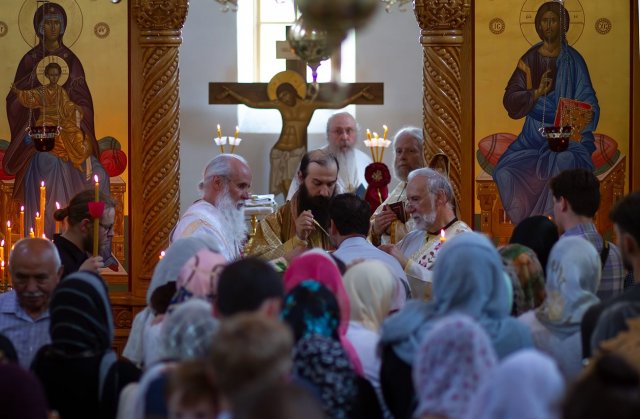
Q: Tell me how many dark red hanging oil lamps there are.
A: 2